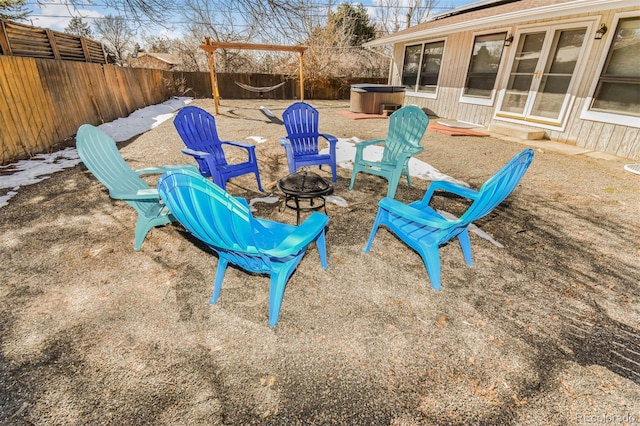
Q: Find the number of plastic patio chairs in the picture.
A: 6